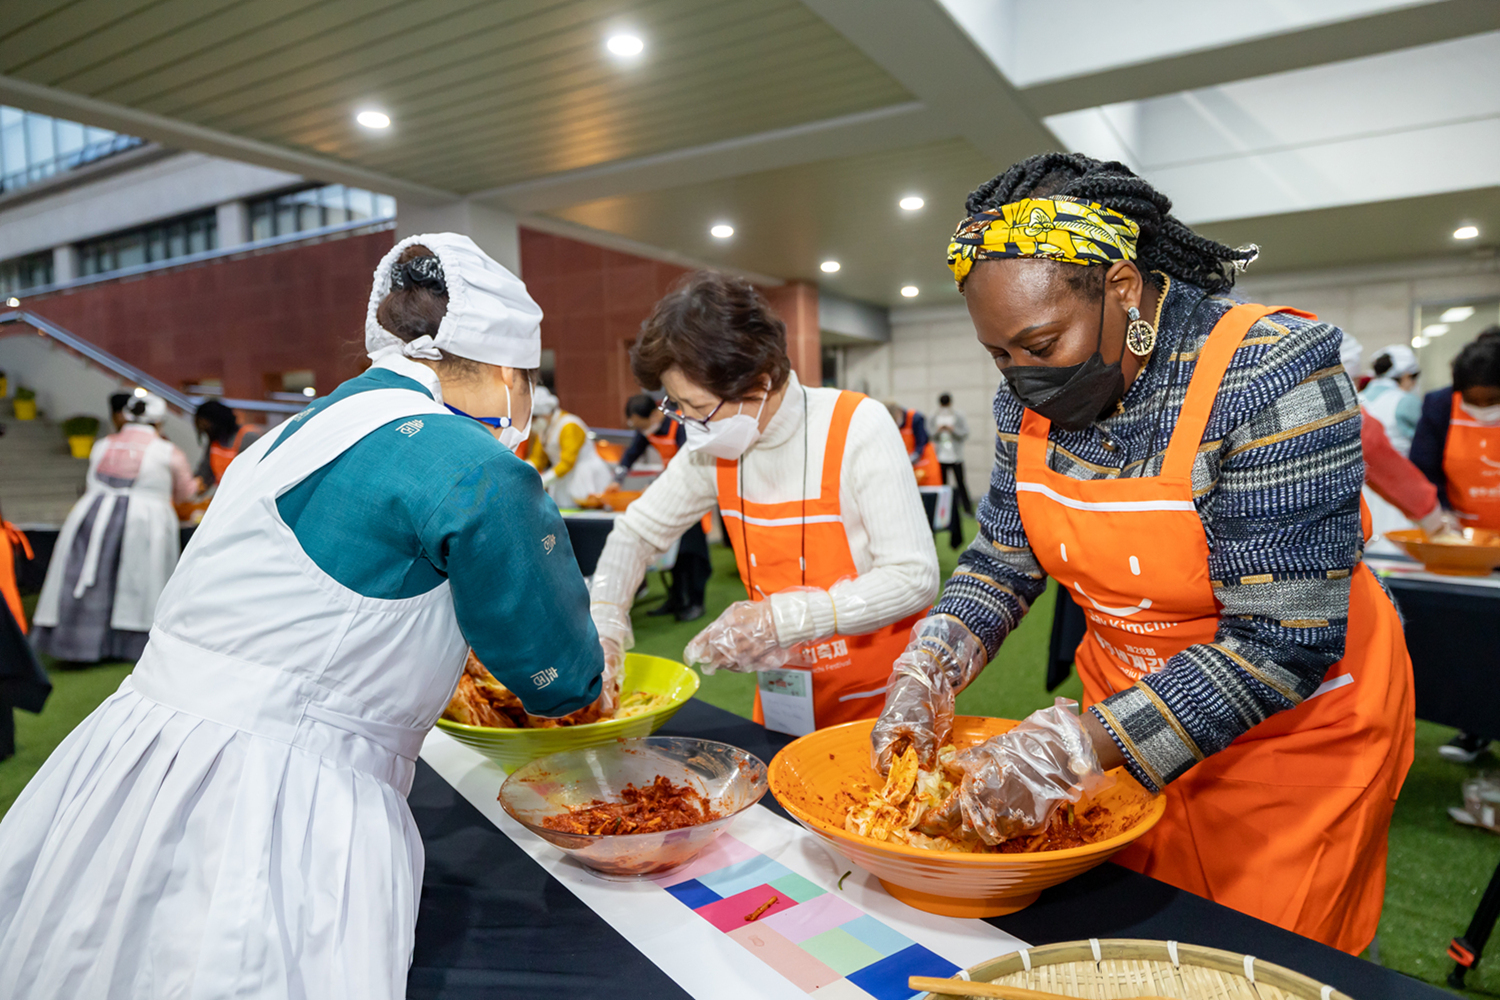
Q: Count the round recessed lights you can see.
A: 7